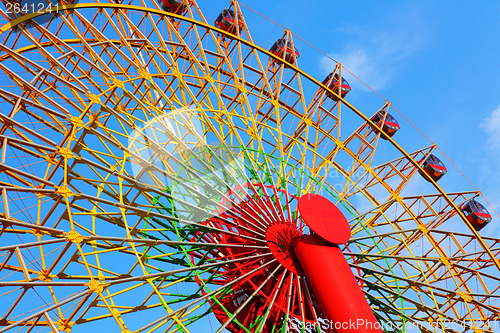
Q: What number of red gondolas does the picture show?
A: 7